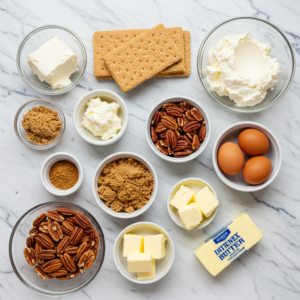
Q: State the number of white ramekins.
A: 7